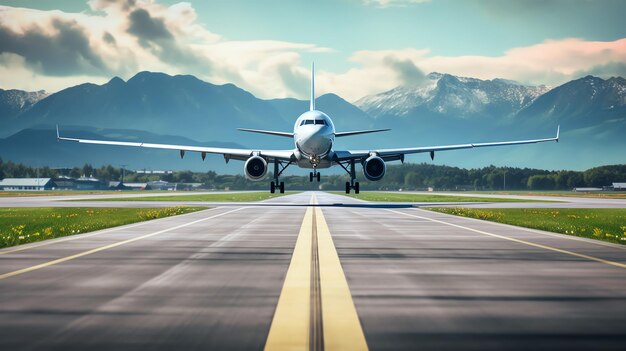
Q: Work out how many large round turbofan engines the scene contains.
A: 2